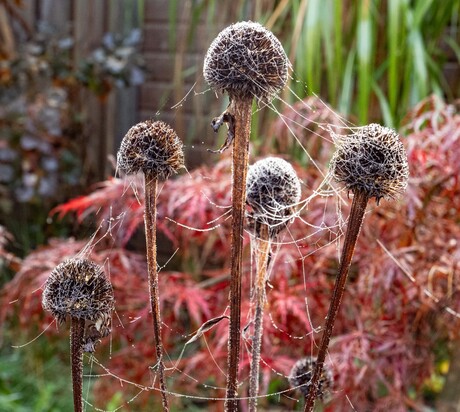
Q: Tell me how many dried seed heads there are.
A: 6